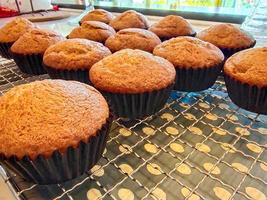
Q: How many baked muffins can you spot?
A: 13